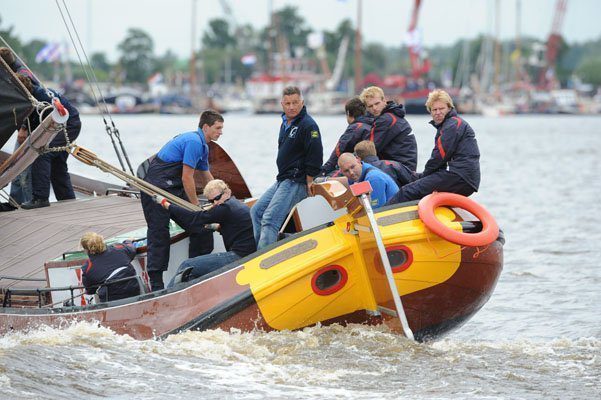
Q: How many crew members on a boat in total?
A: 11